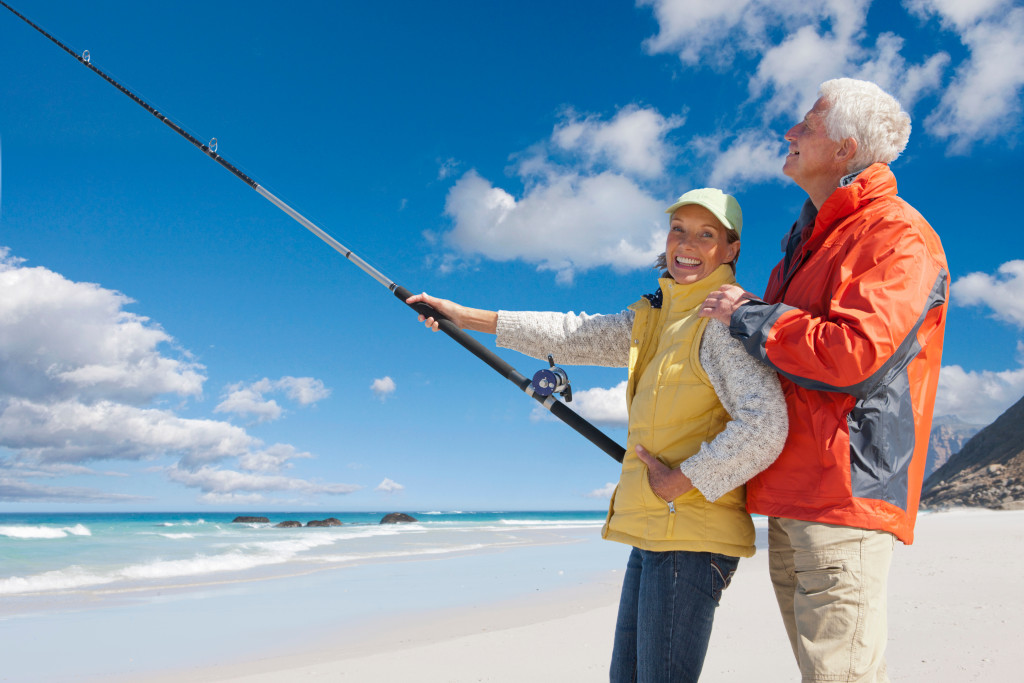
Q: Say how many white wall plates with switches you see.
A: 0